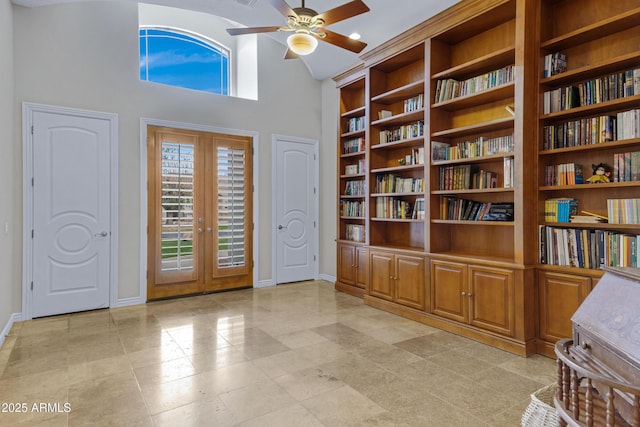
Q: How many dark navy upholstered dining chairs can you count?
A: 0